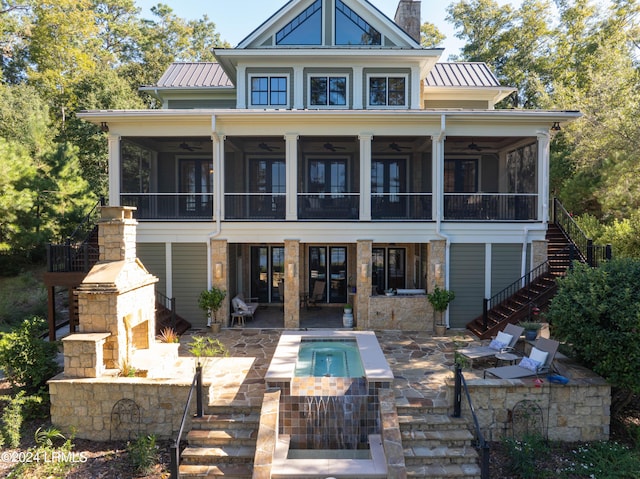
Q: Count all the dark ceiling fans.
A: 5